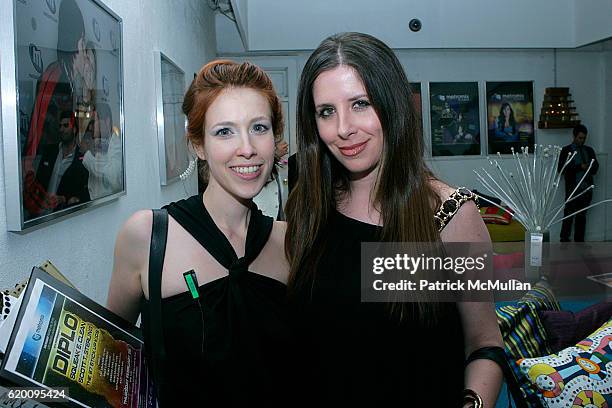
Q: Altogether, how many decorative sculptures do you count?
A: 1